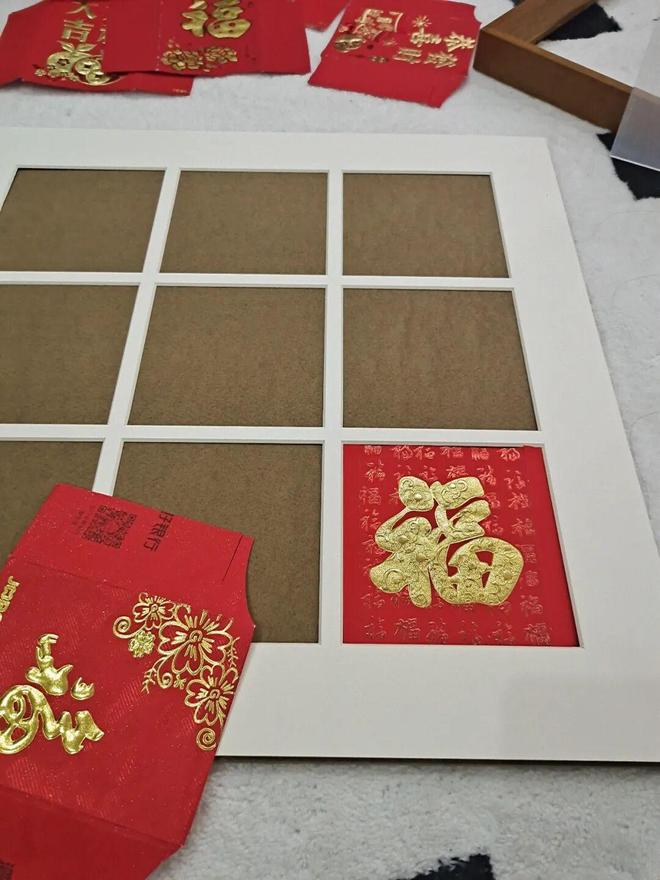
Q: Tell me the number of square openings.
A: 9